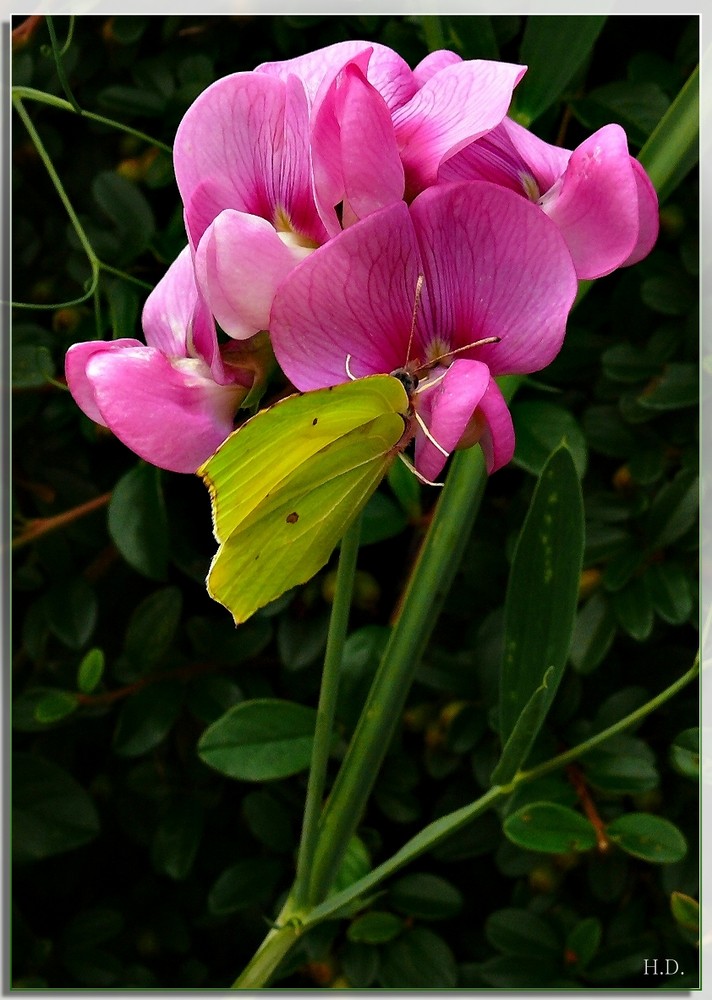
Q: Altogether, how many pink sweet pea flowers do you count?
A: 5